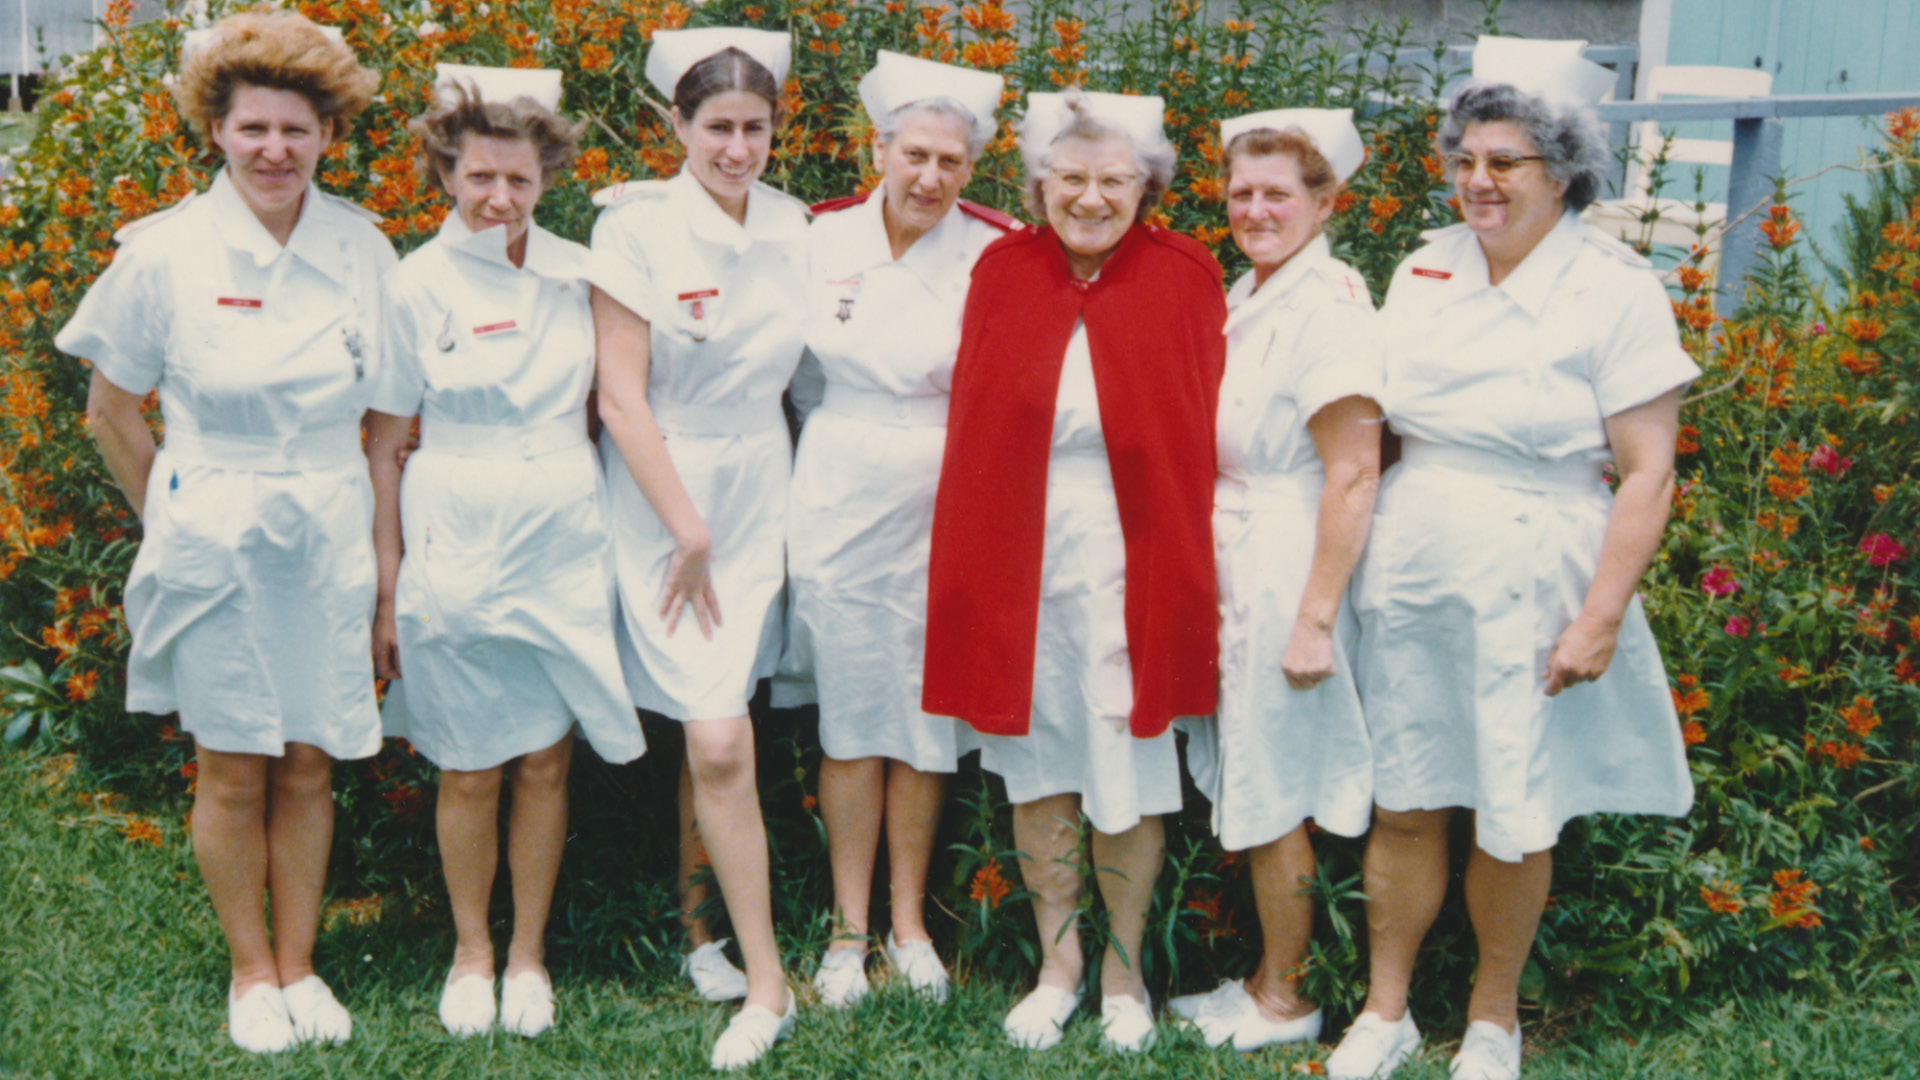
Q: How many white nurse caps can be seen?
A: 7